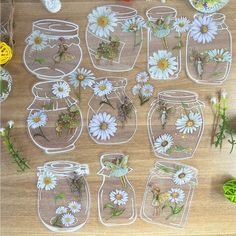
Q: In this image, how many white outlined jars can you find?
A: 10